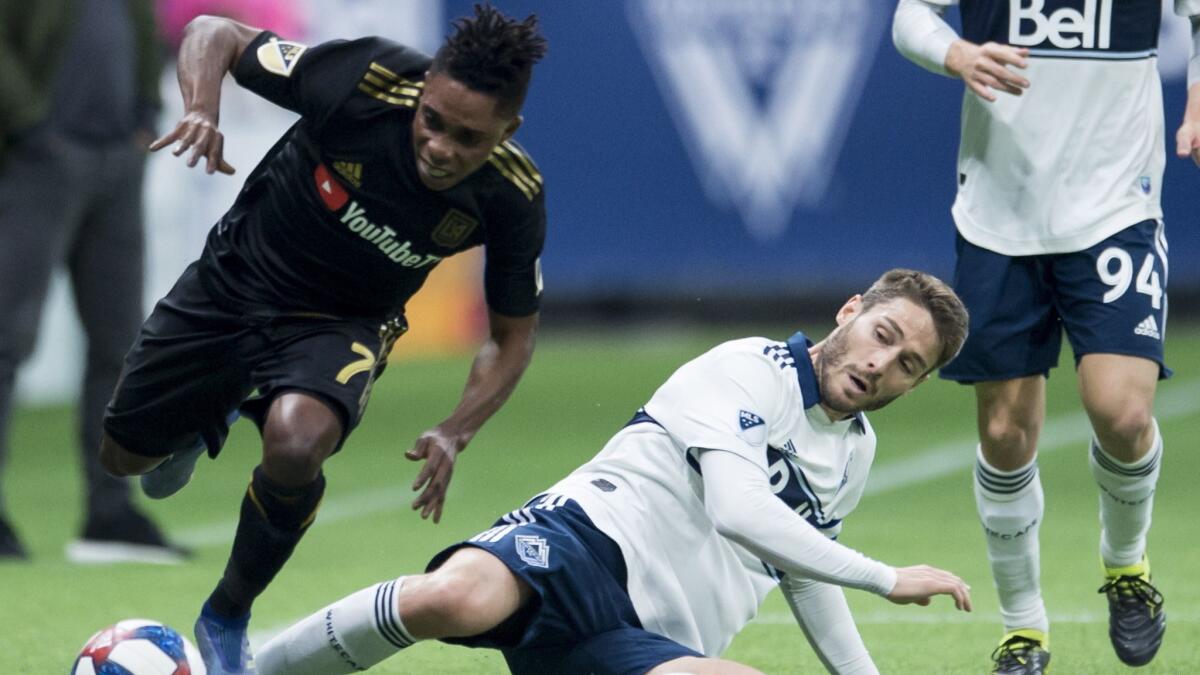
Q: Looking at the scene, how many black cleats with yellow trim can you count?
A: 2